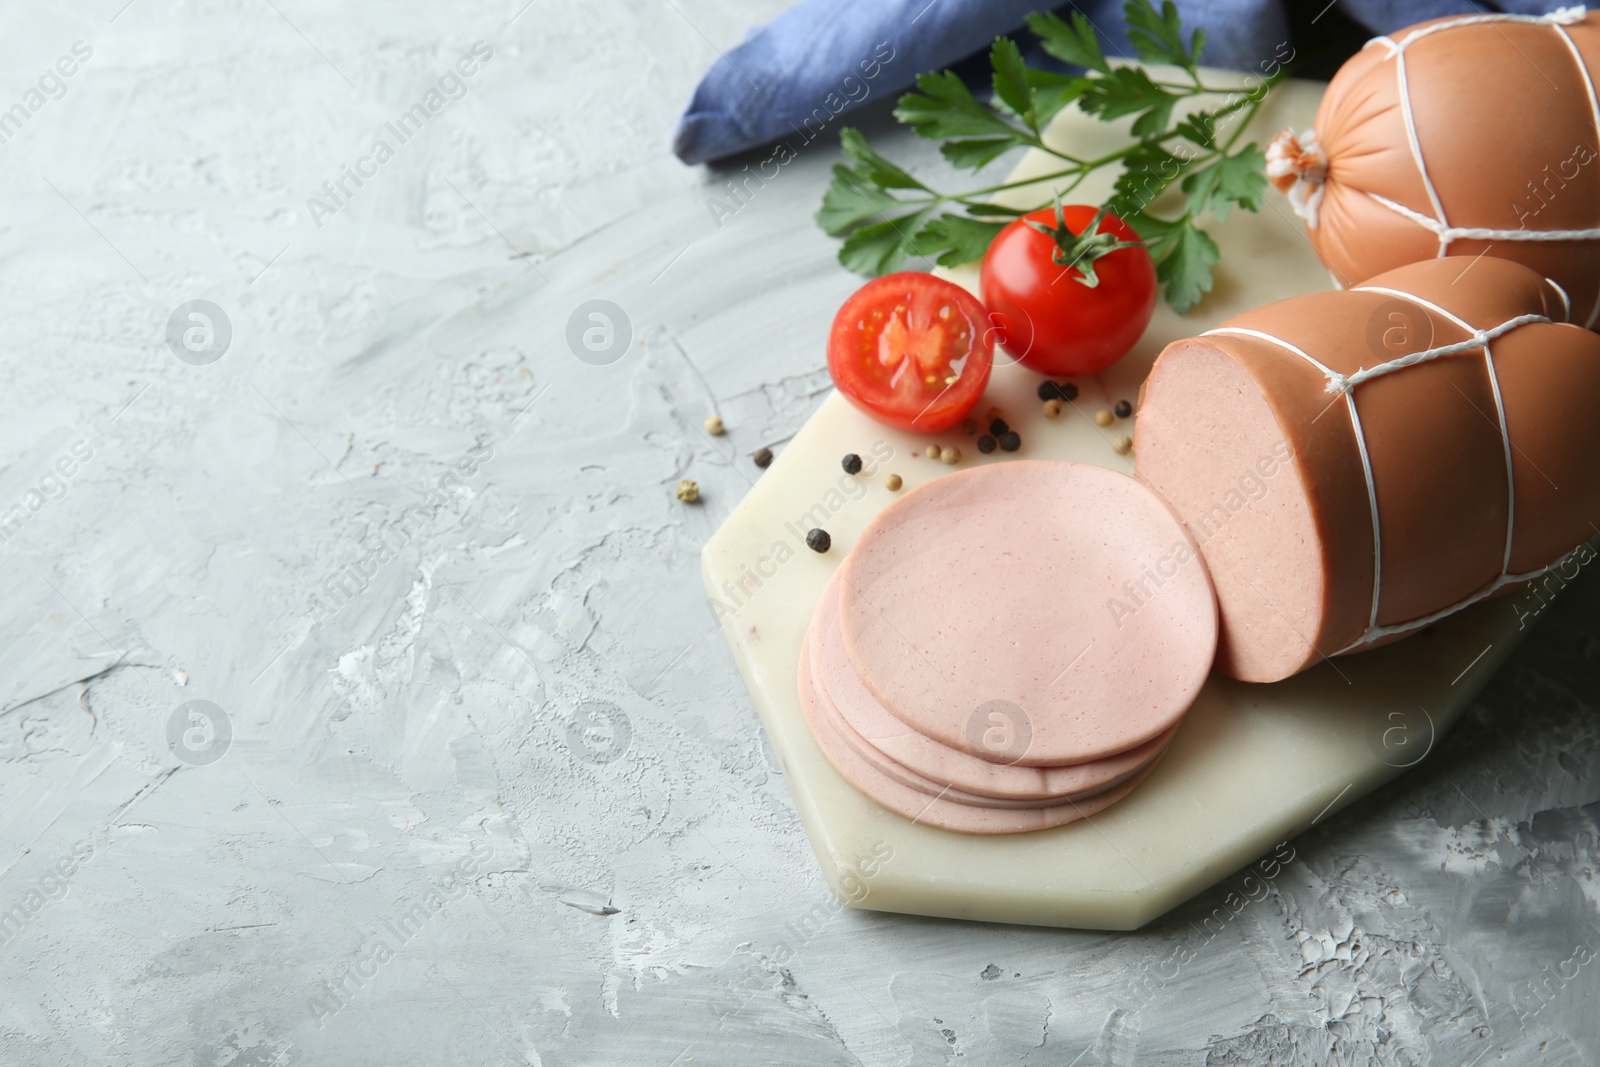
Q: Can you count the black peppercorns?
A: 9